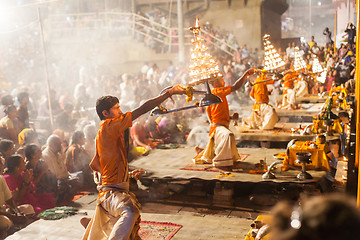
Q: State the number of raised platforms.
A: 5